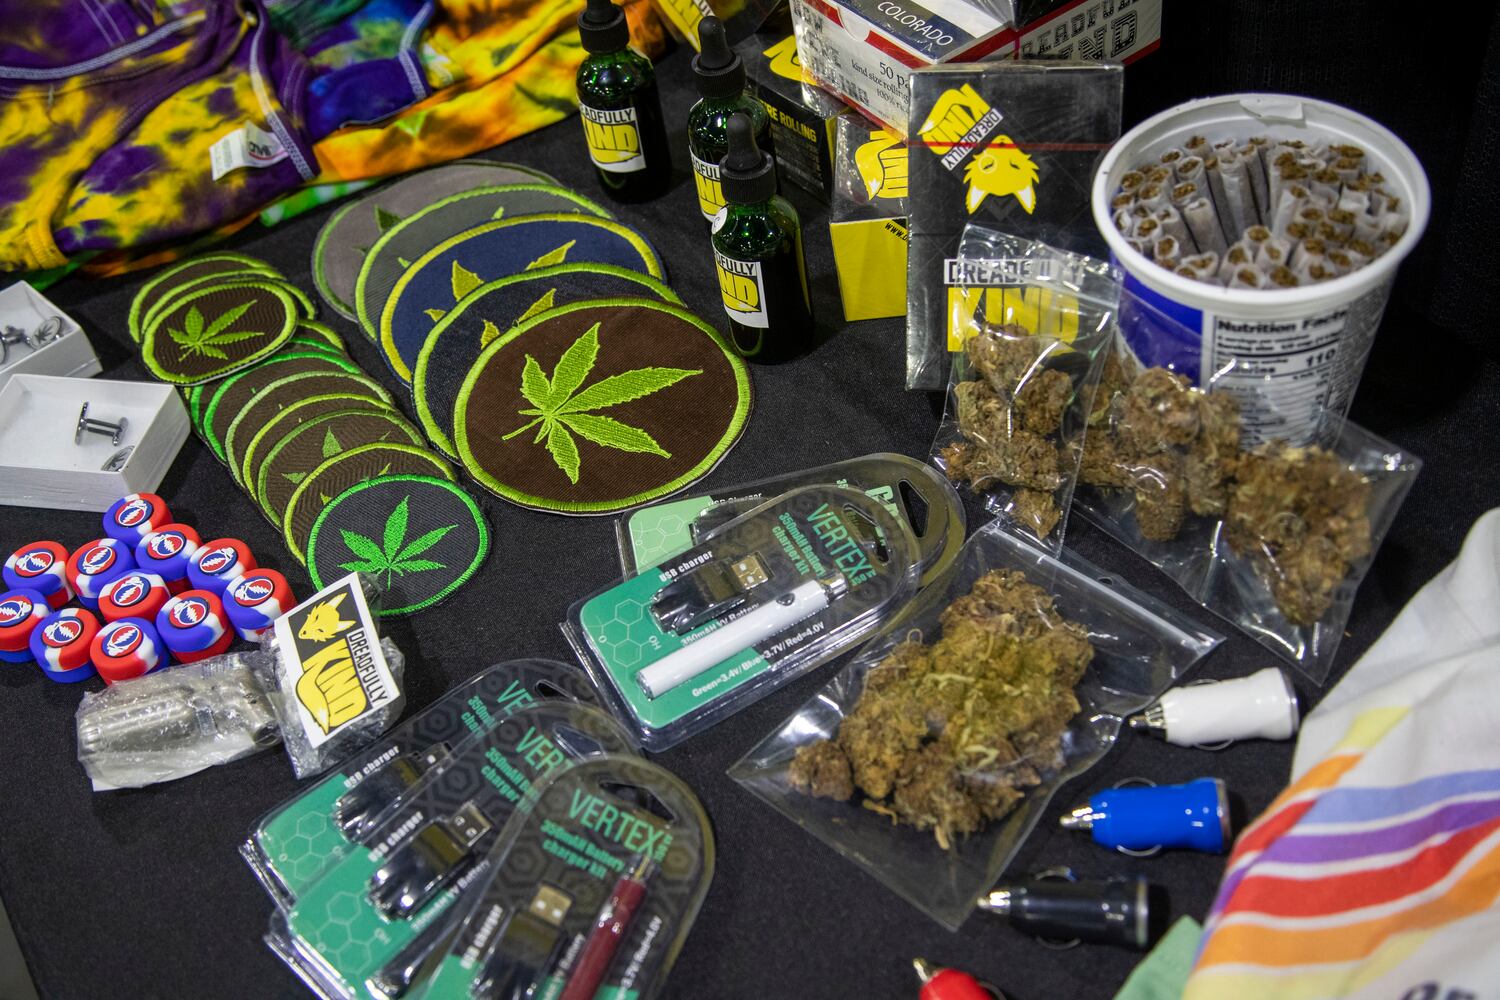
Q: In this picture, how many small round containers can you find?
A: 11